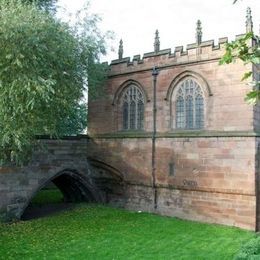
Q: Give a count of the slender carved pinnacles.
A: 4